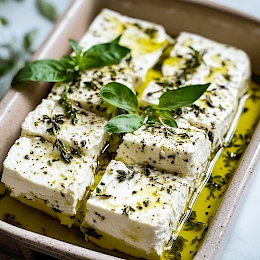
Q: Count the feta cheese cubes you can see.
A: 8